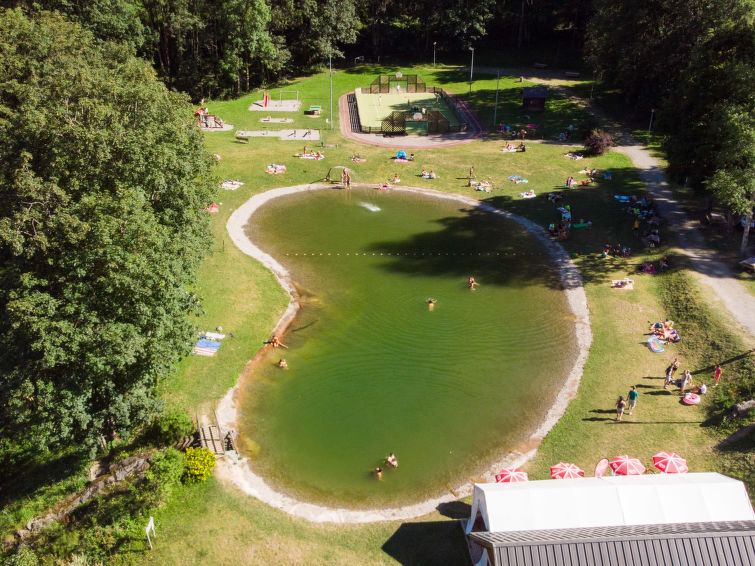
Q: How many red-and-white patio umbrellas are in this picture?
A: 4